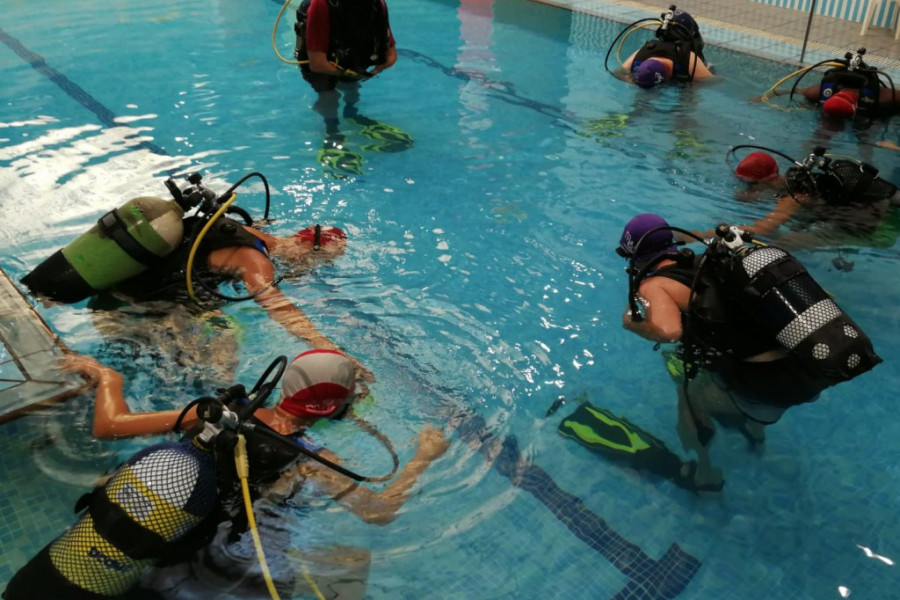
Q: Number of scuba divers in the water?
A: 7